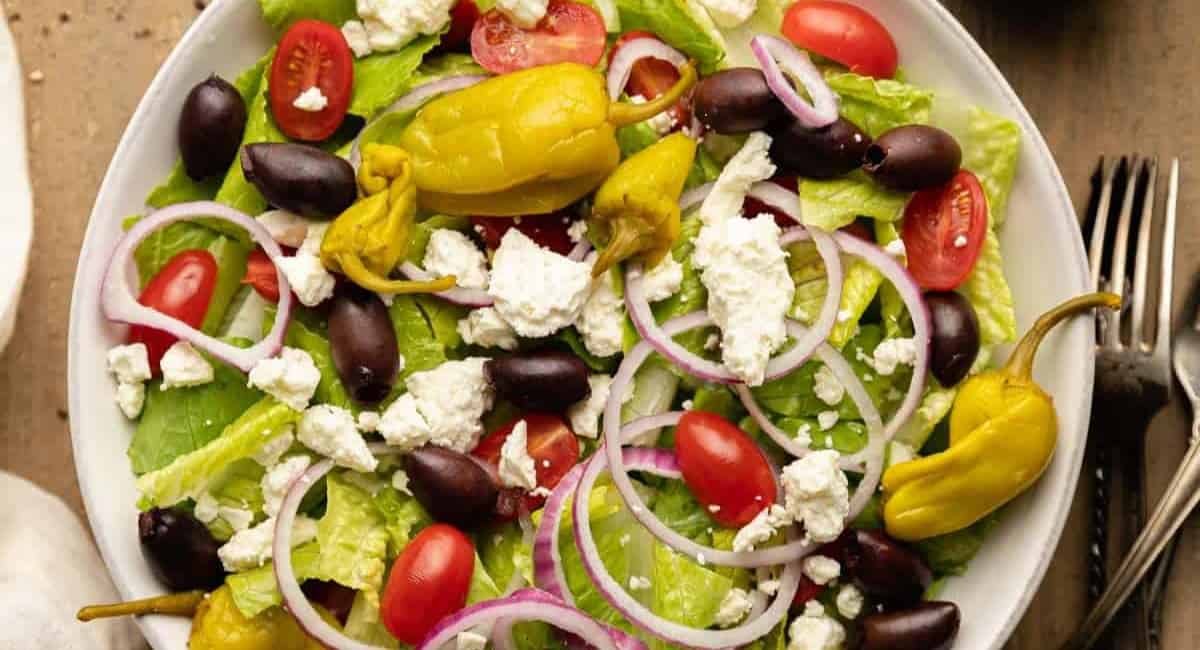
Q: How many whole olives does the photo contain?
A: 12